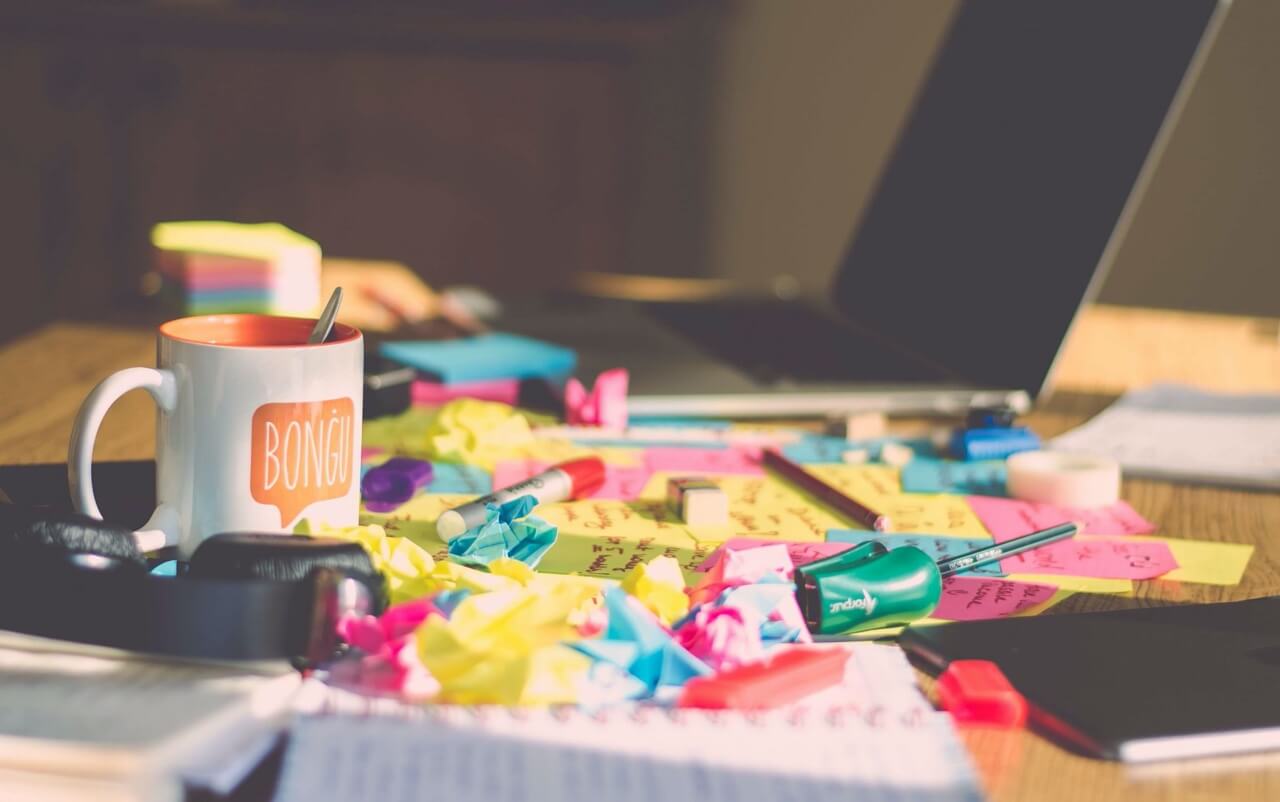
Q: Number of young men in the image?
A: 0